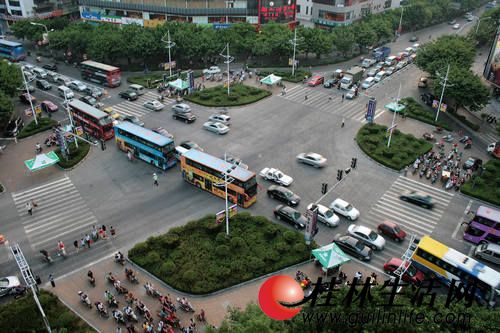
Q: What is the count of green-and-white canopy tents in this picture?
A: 5